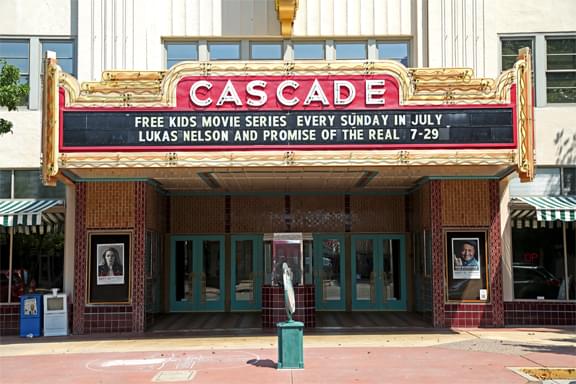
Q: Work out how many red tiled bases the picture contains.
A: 5